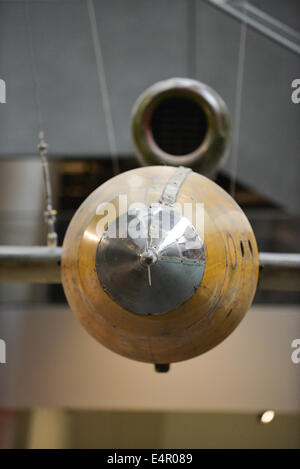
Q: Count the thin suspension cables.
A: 3